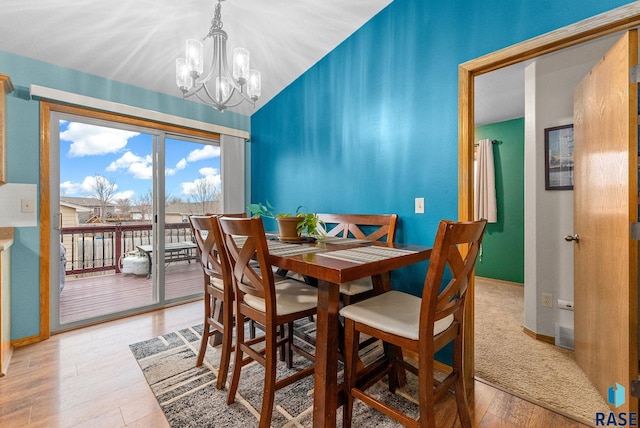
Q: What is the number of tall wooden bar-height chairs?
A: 4